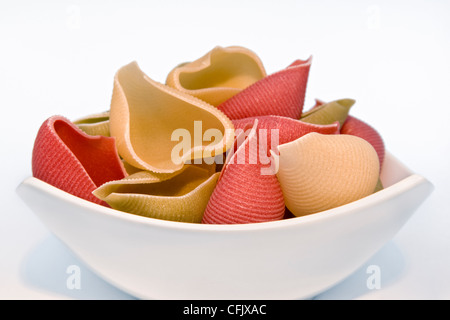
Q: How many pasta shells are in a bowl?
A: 11